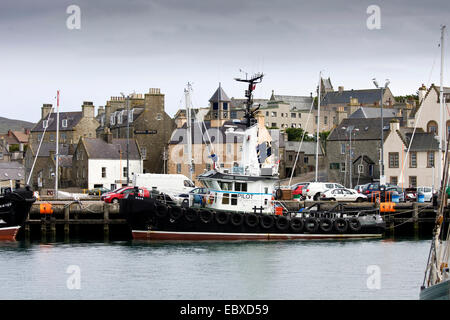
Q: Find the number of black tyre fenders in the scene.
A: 14